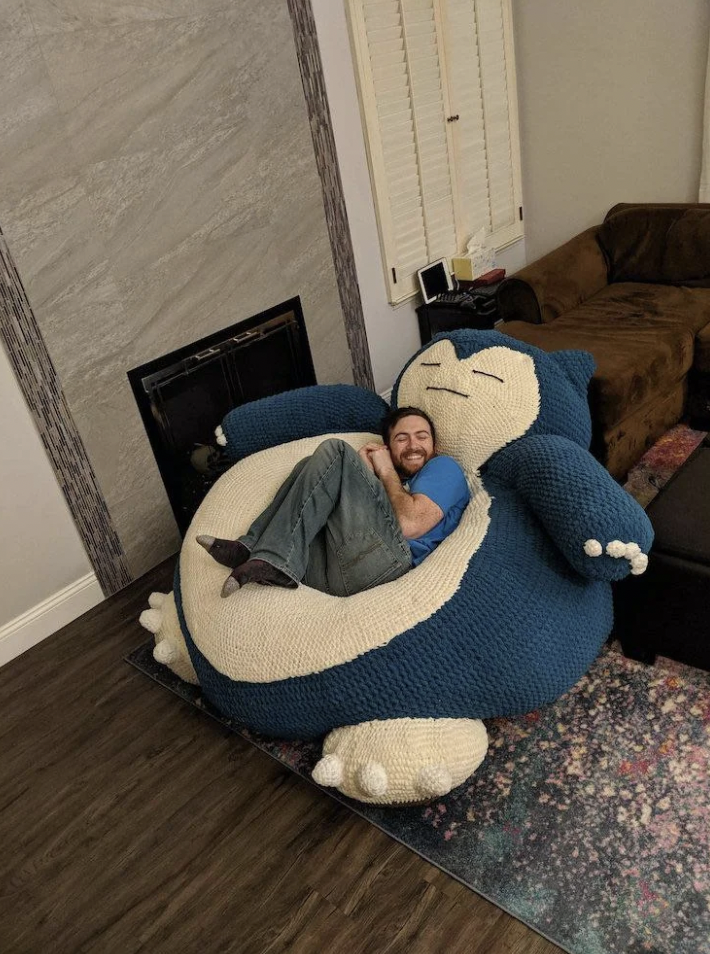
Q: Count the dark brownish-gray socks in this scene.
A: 2